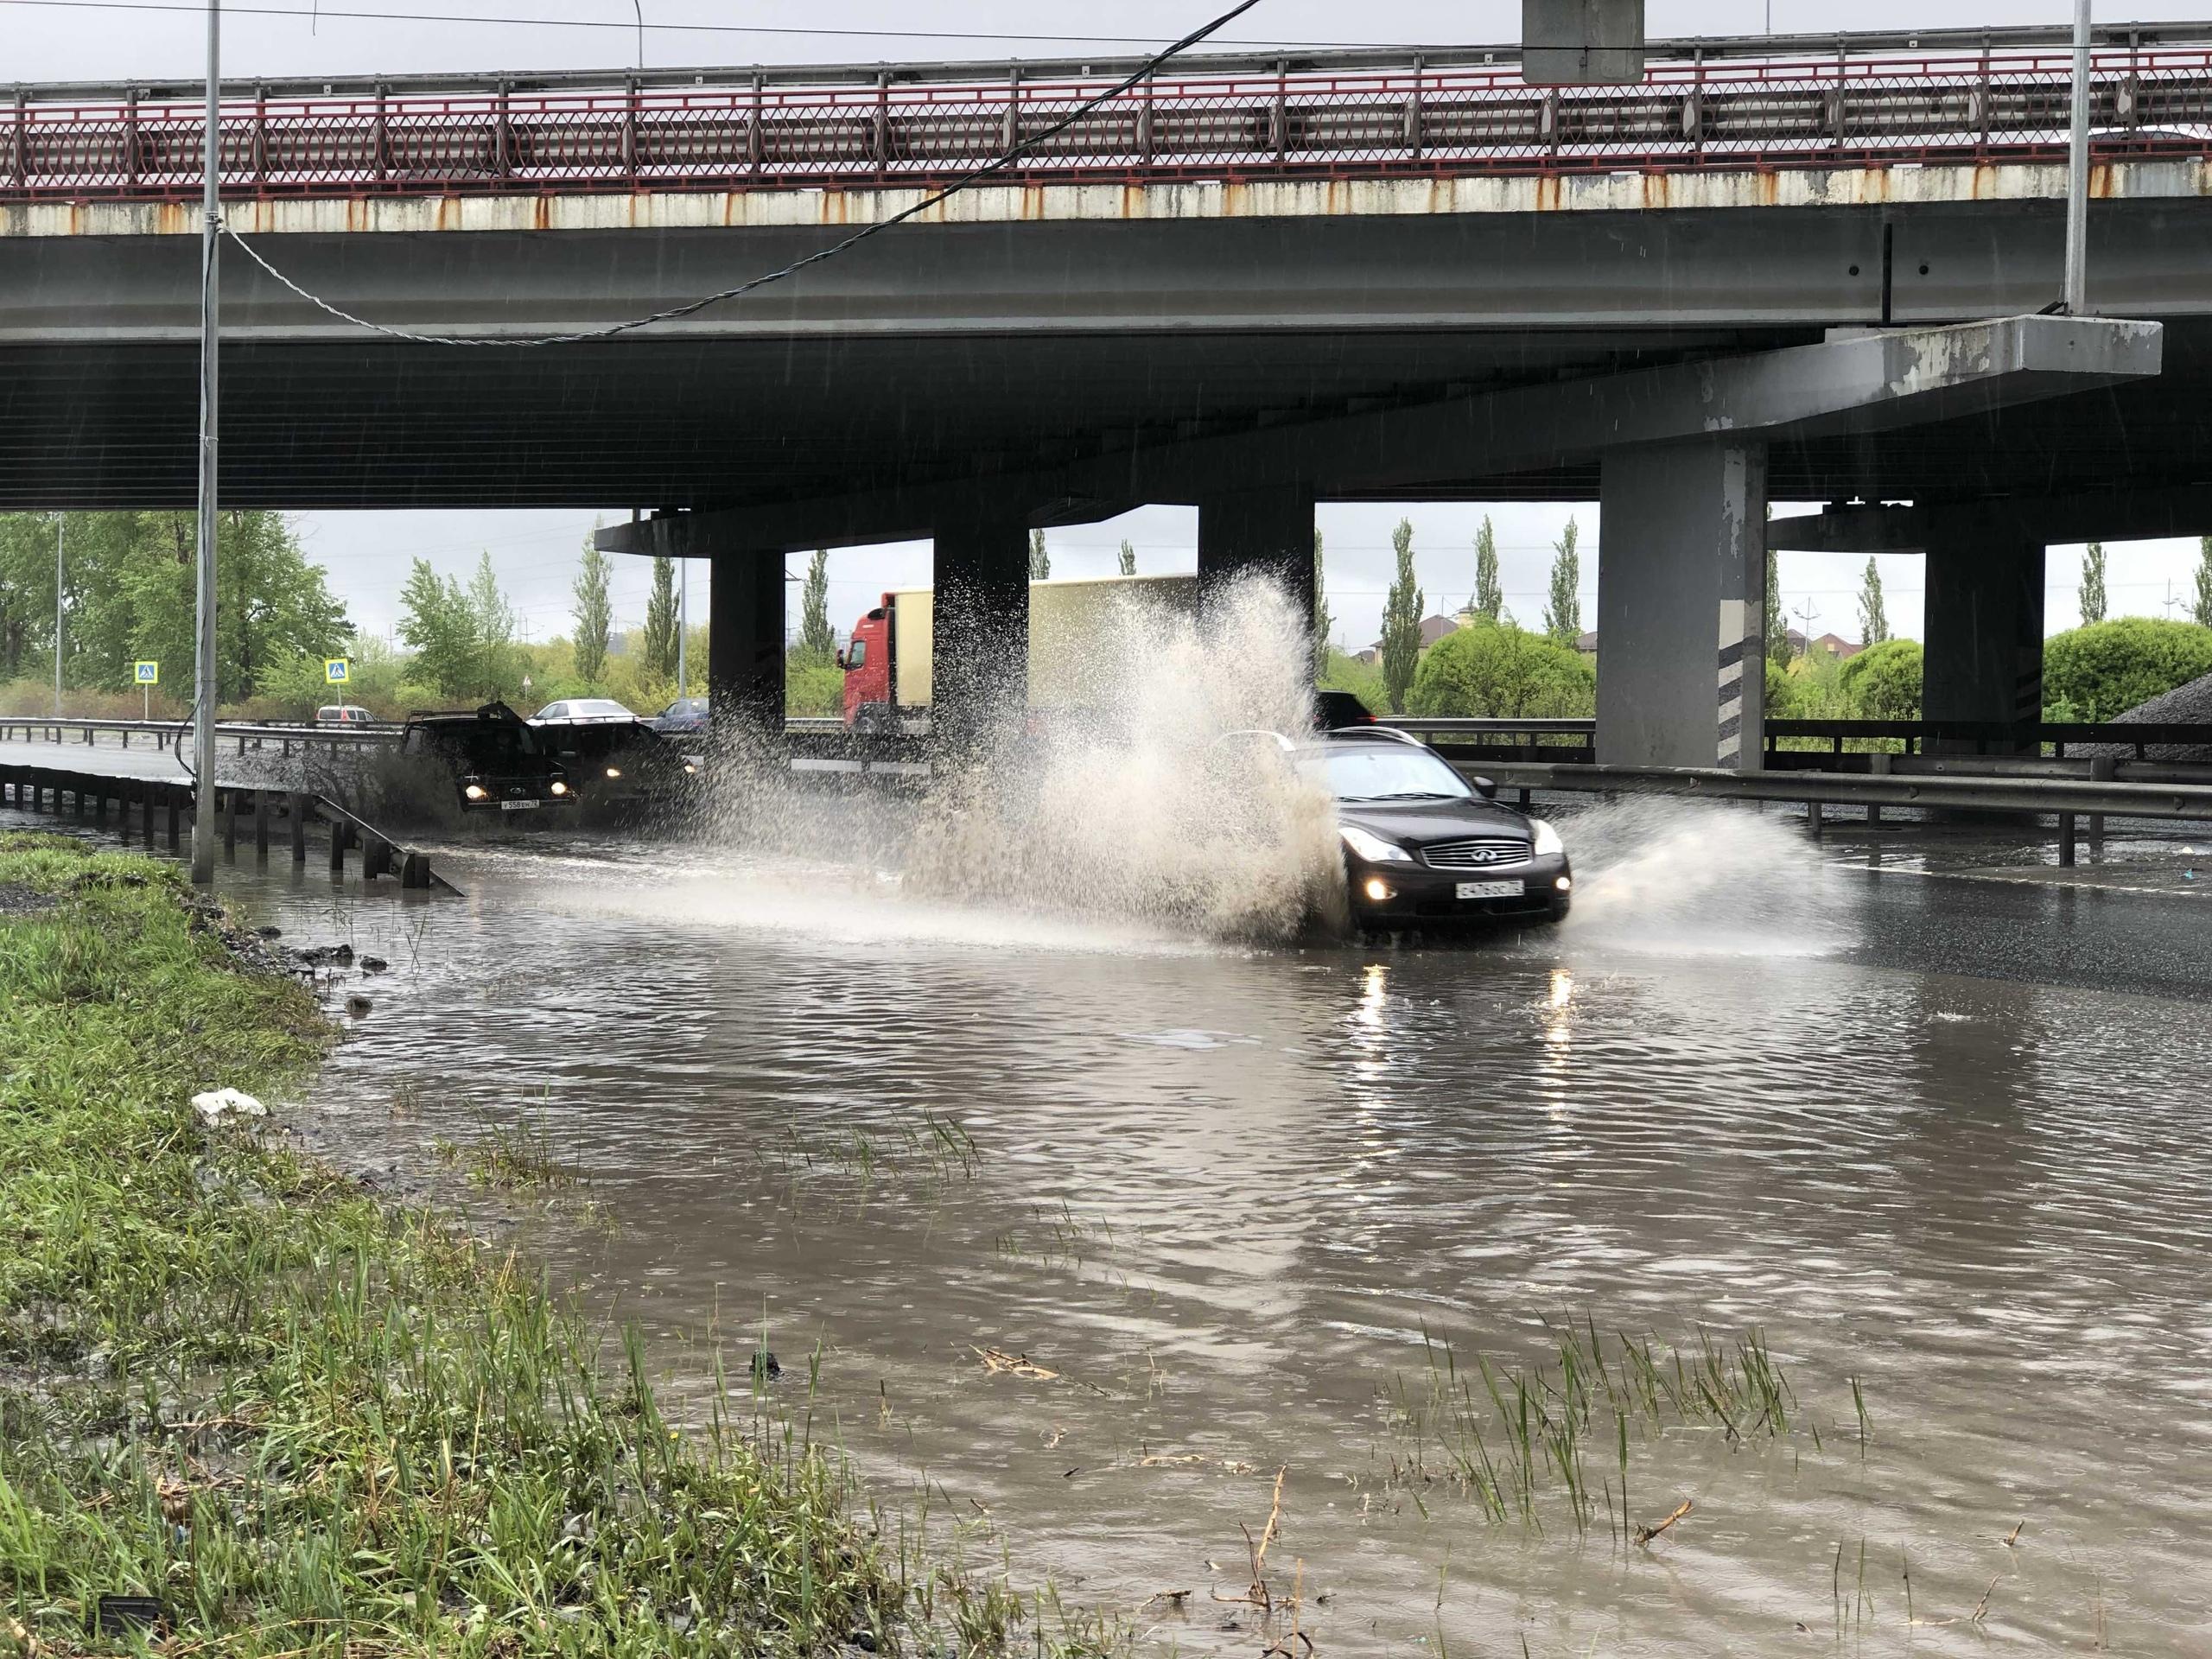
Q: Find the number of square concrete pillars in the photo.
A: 5